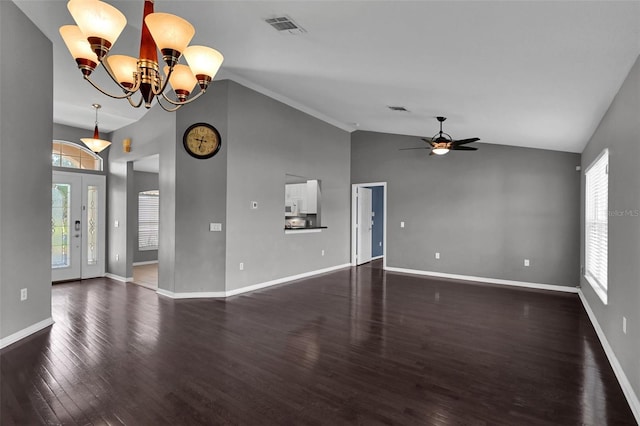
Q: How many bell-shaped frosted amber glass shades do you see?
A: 6